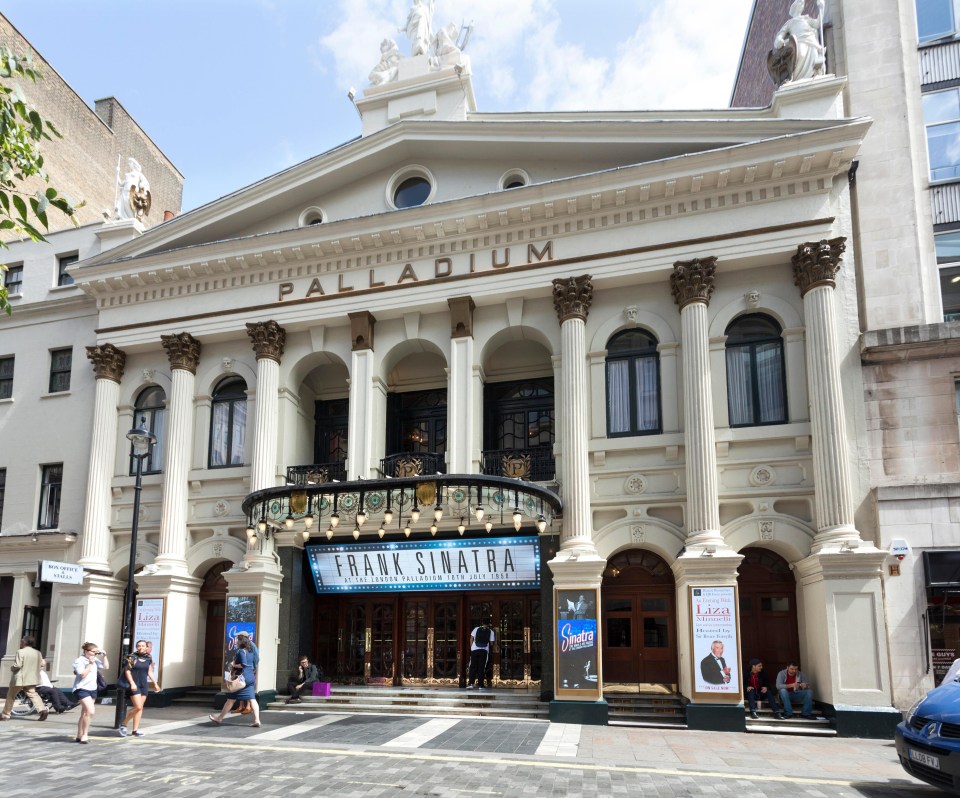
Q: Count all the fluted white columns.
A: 6